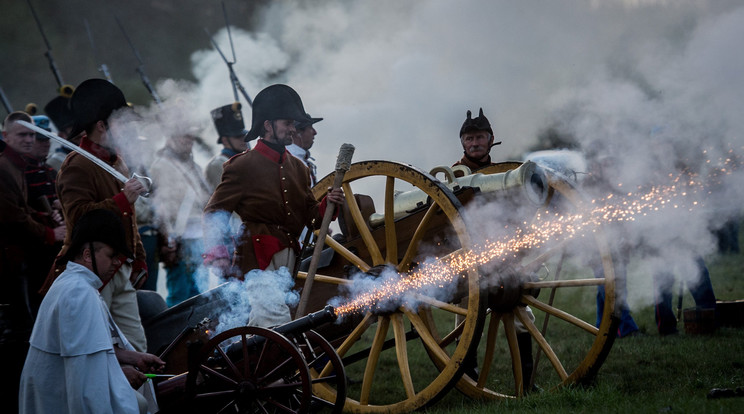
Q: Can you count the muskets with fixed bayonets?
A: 5